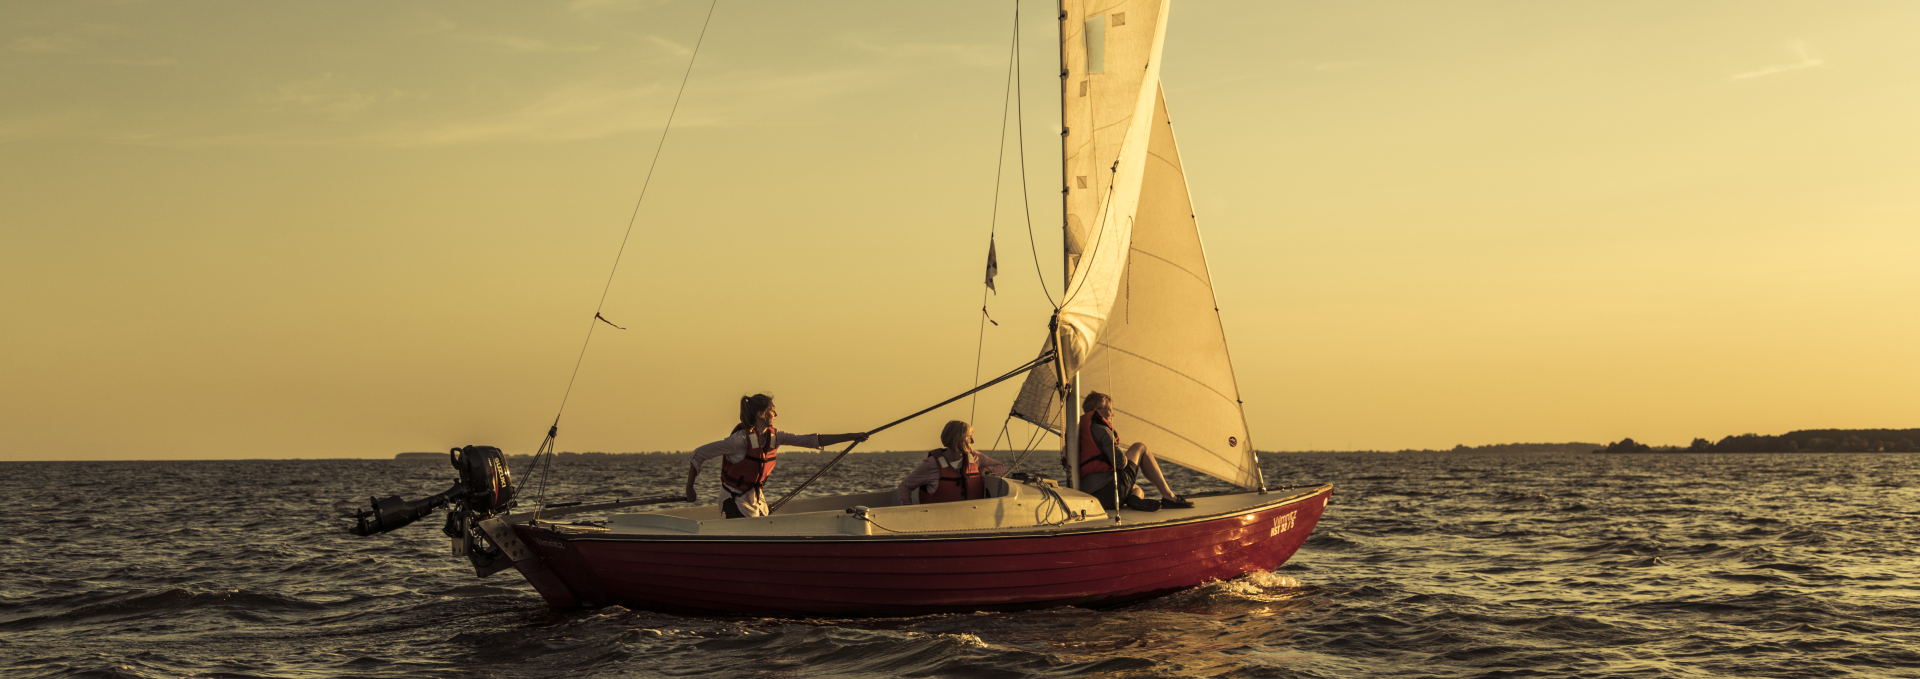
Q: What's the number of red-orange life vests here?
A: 3